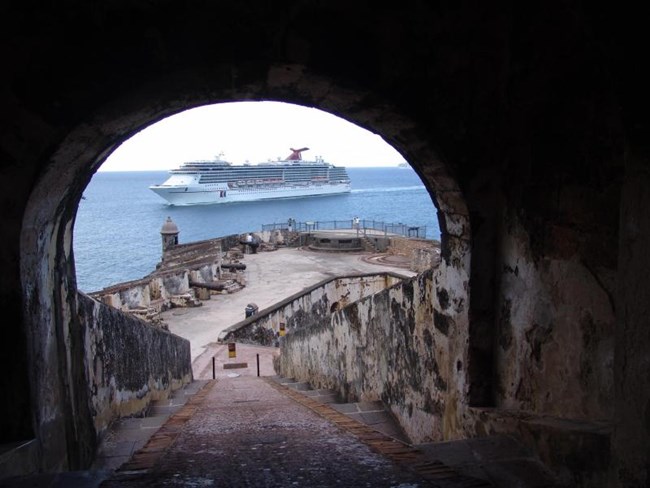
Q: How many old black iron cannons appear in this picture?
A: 3